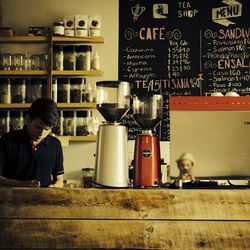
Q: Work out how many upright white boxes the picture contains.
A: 3